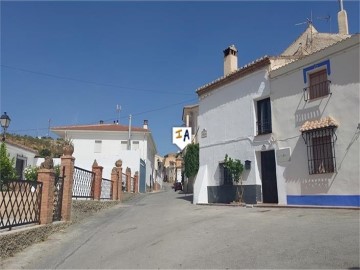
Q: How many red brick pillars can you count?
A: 7